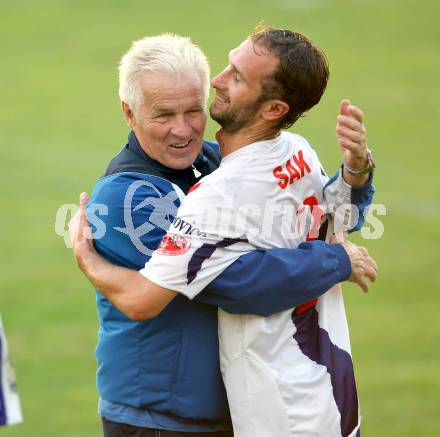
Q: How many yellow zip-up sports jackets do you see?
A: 0